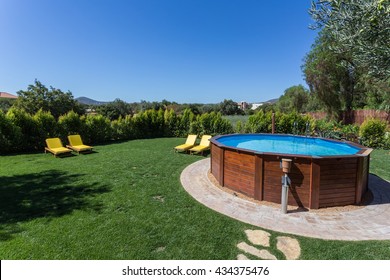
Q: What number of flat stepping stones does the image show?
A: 4